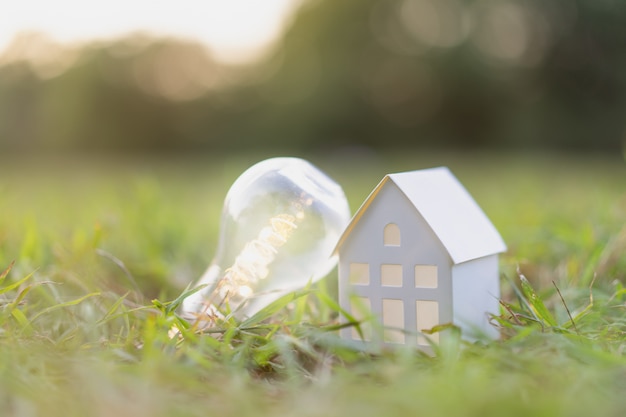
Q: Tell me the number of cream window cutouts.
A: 7